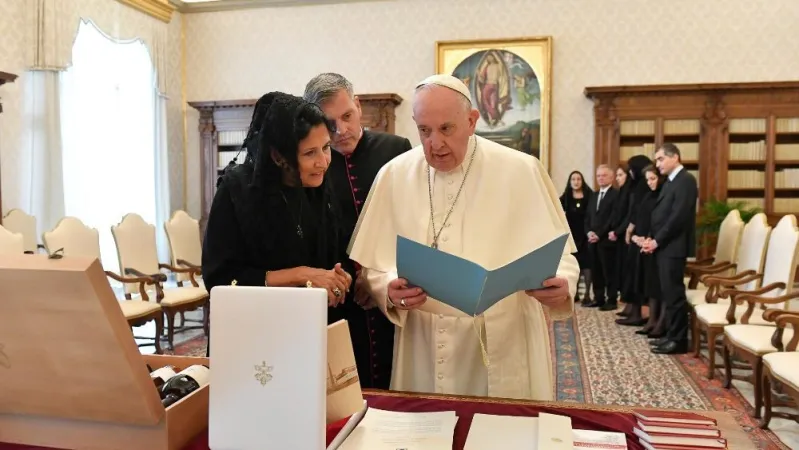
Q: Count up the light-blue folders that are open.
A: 1